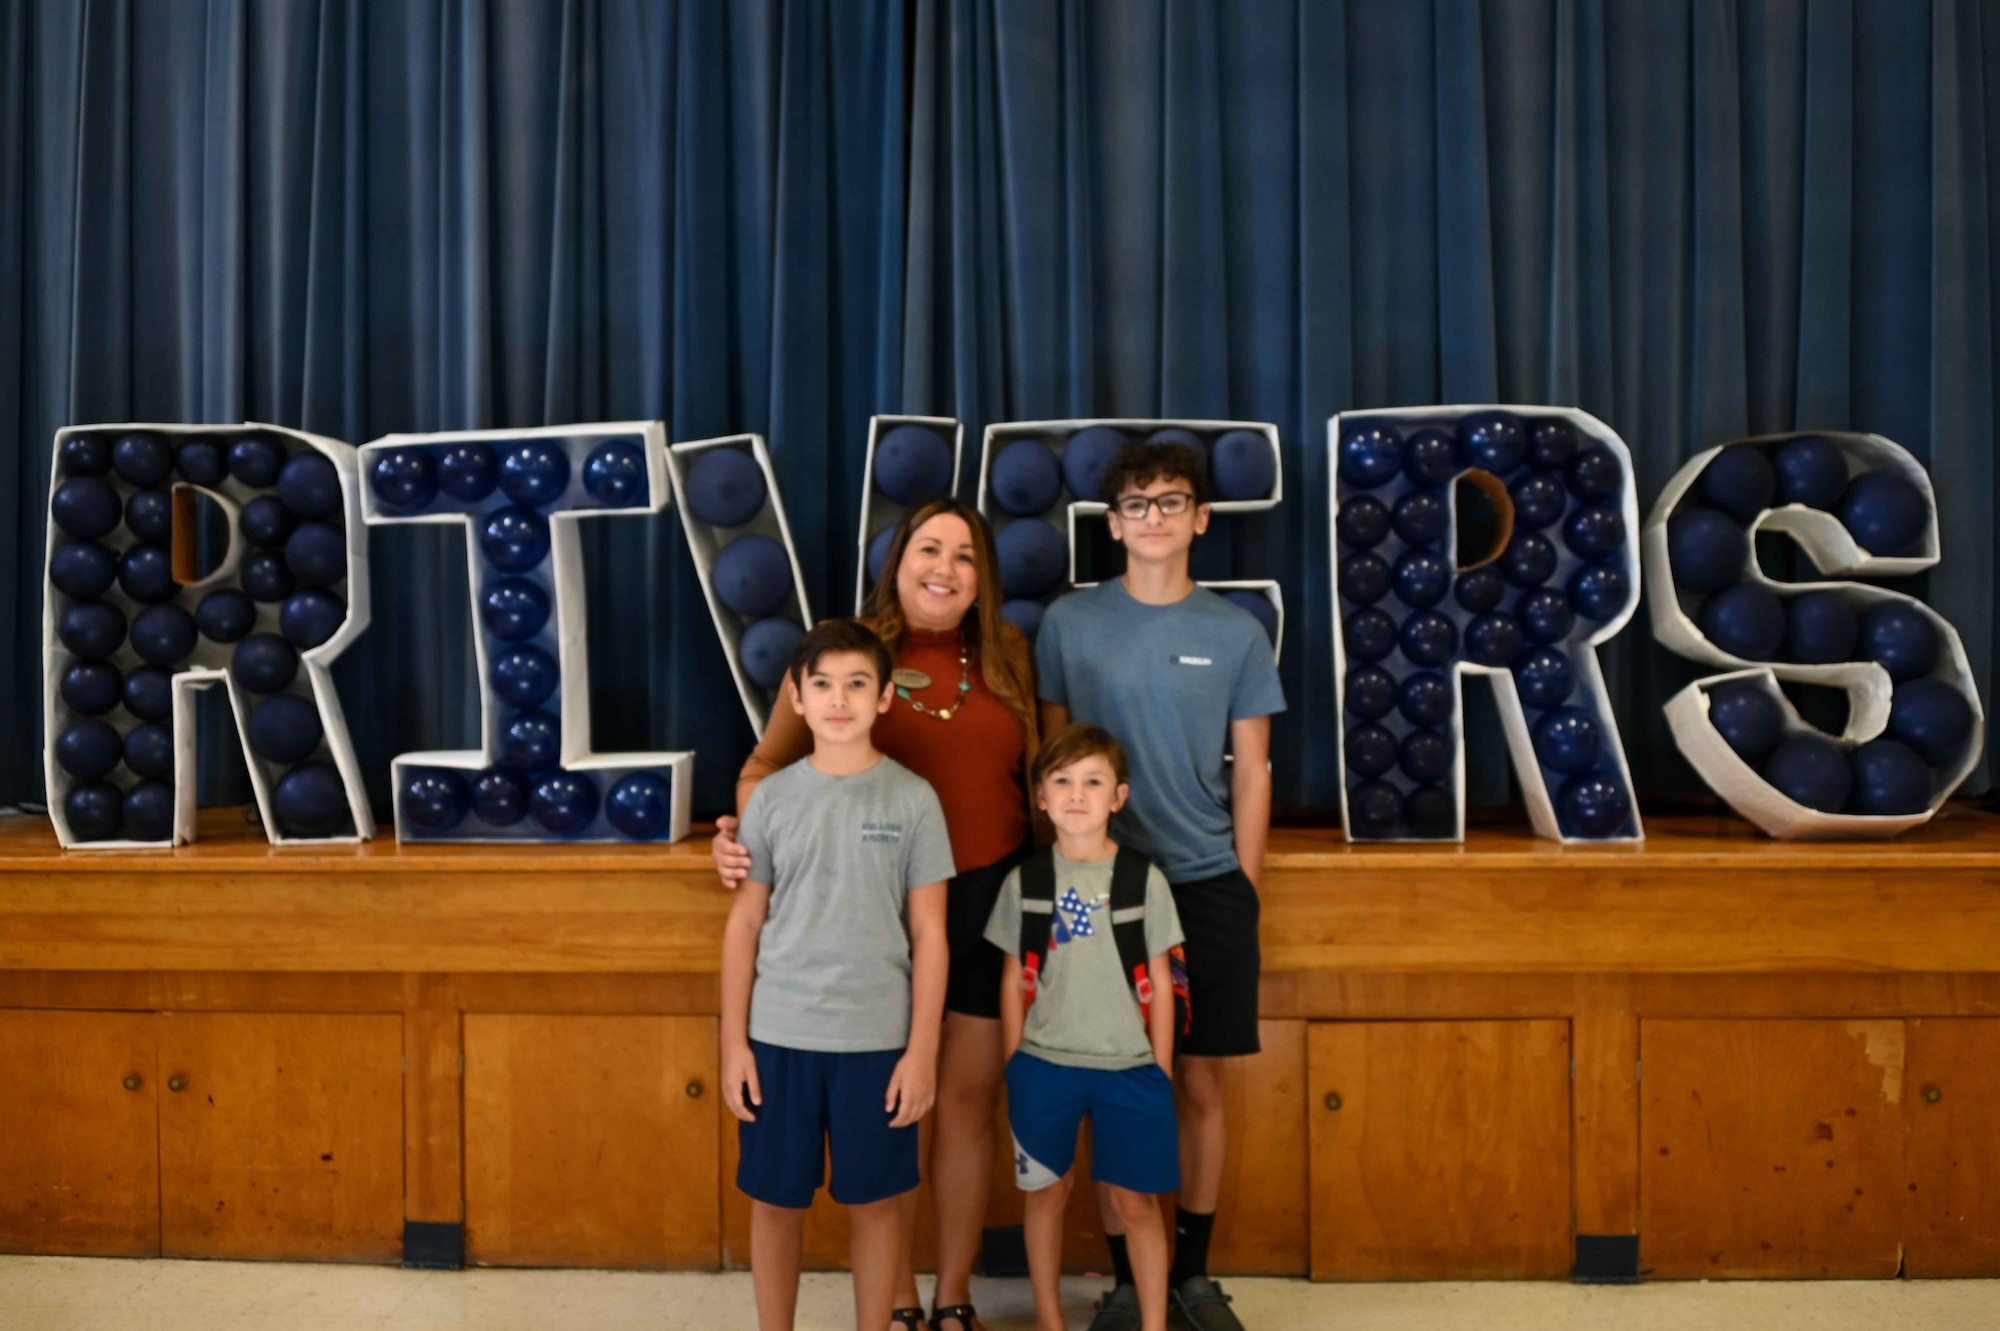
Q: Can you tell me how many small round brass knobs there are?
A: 5